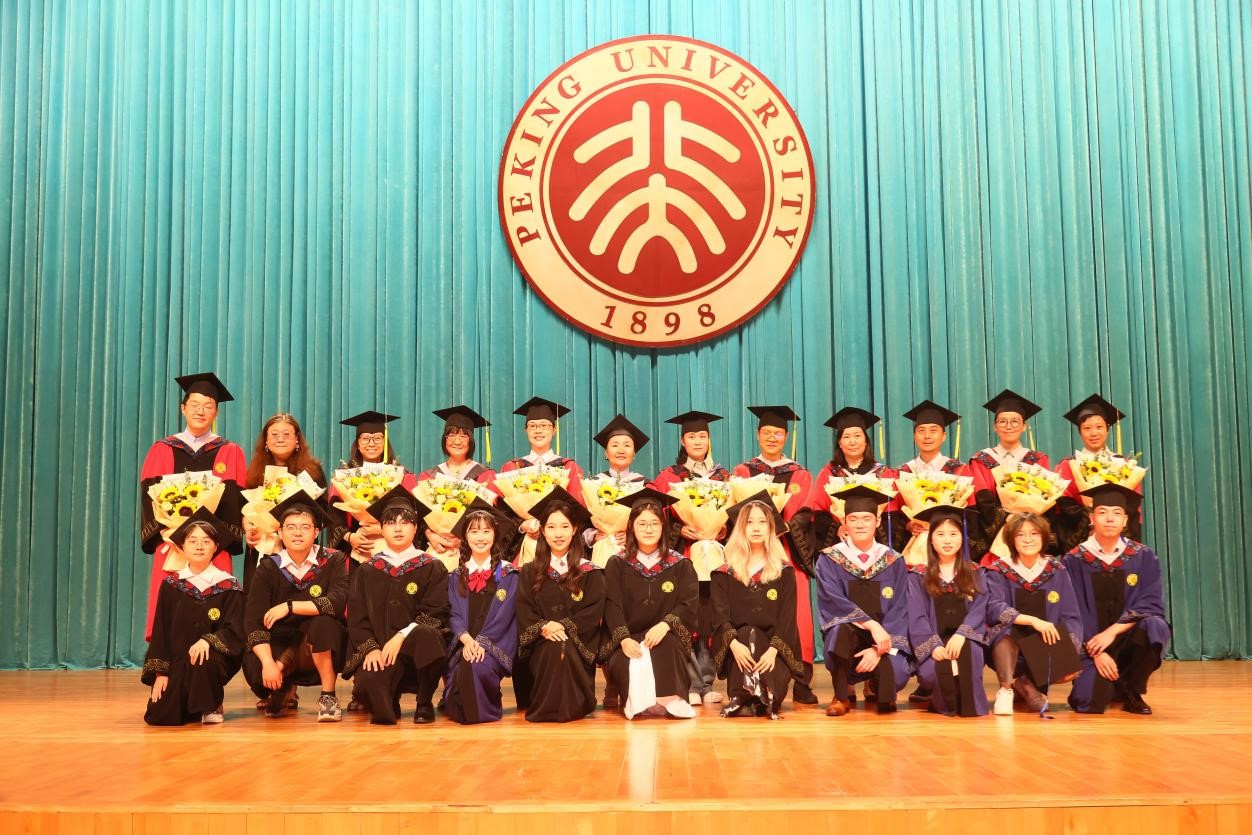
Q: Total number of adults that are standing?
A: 12